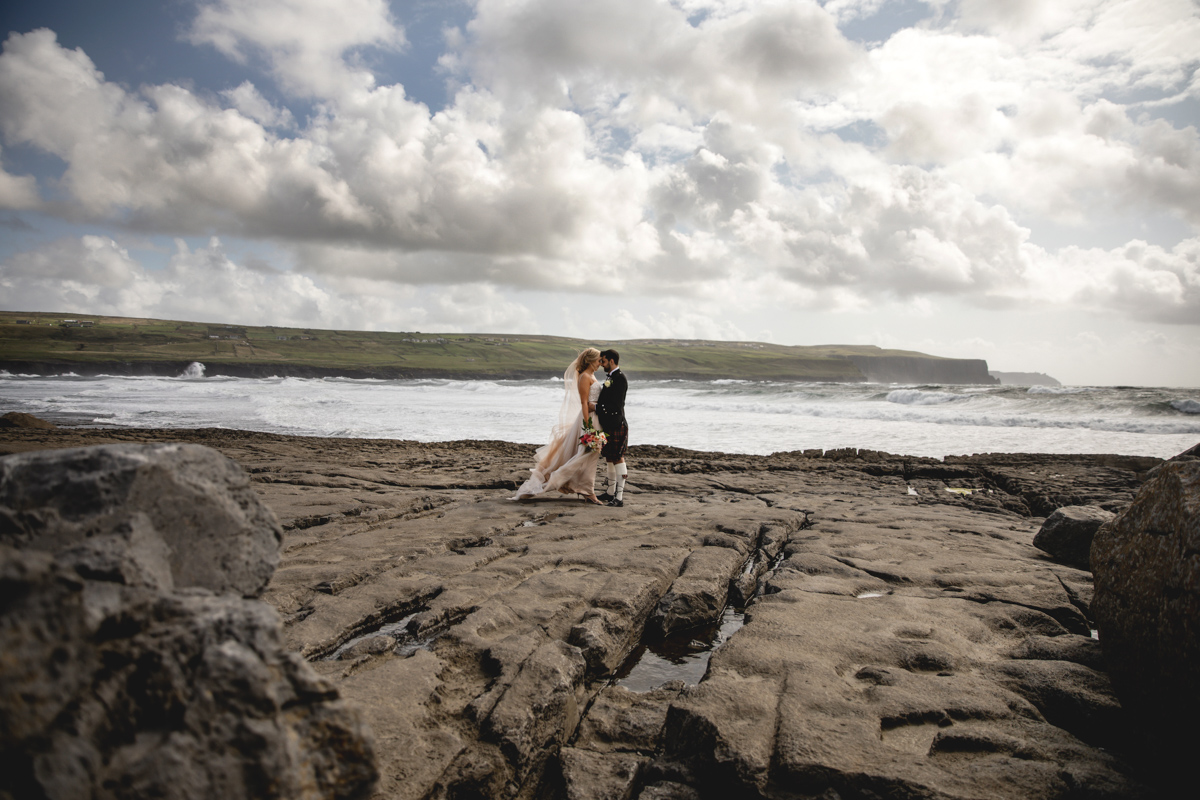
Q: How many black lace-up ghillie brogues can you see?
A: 2